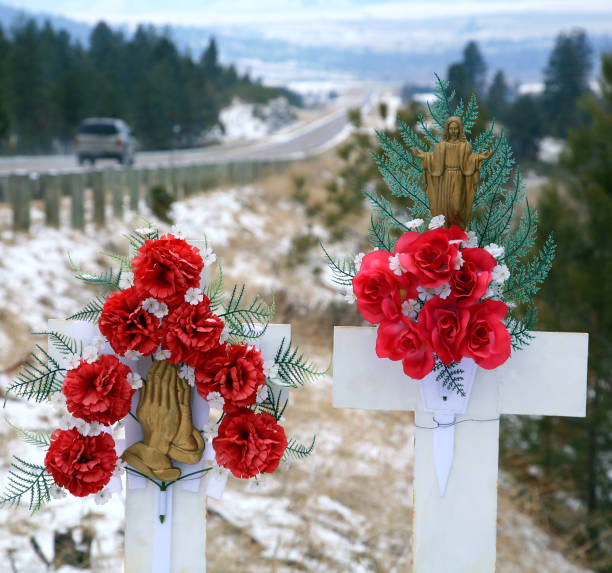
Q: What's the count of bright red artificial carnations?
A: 7